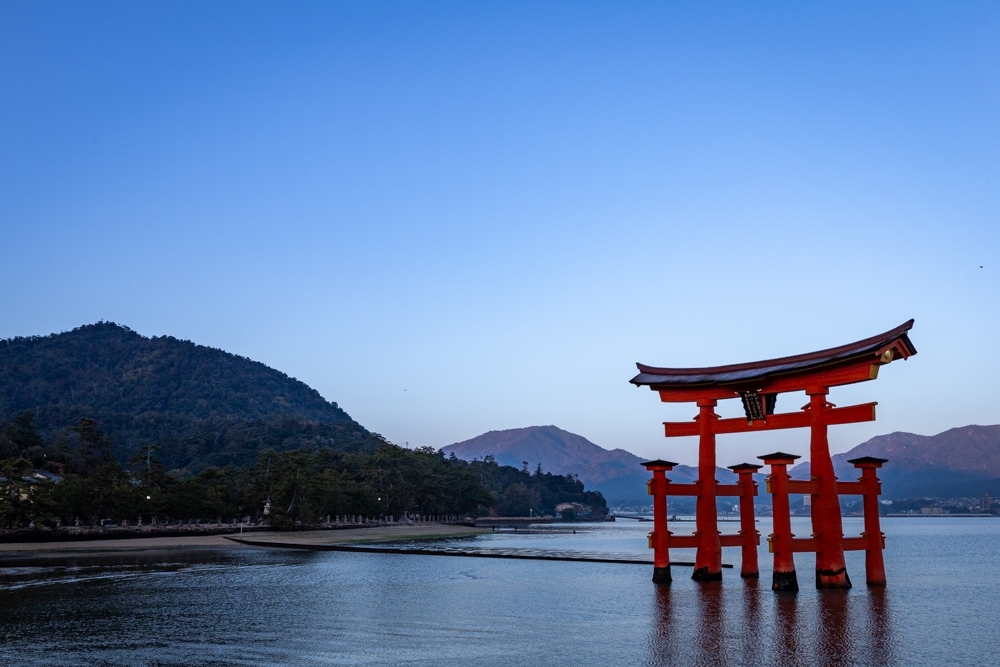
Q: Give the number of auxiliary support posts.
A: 4